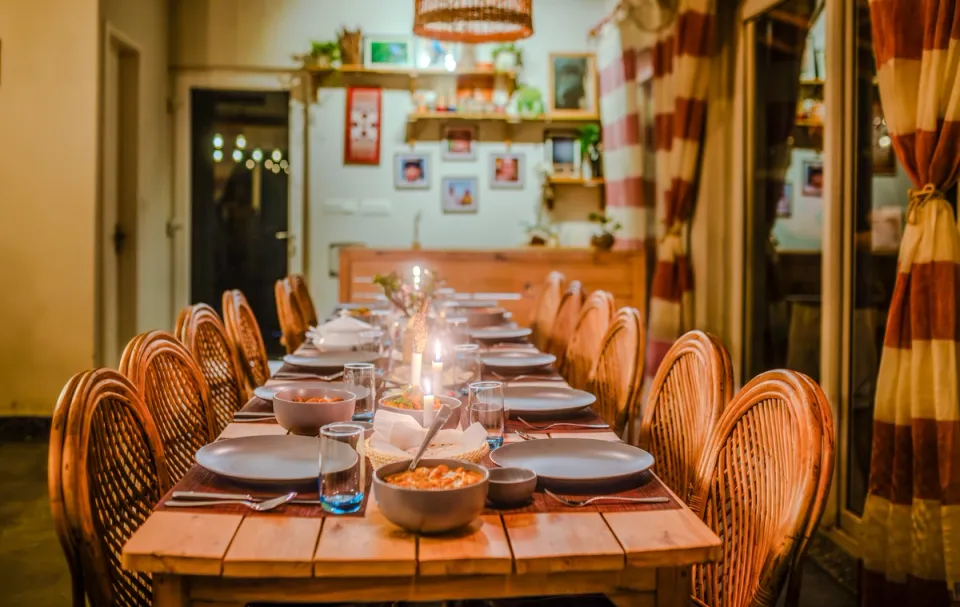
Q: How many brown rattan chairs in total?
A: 12